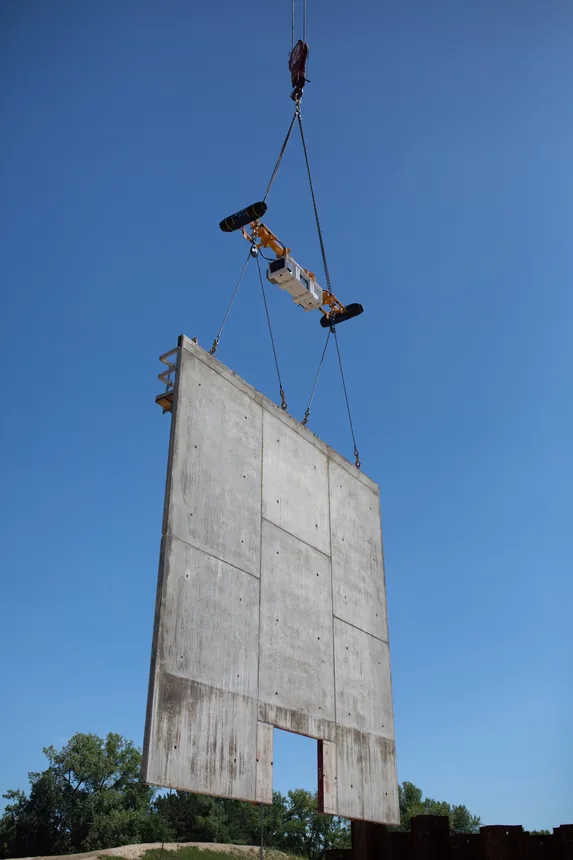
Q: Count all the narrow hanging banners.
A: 0